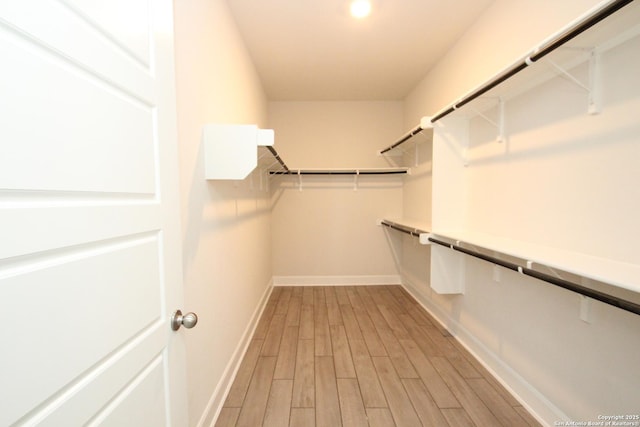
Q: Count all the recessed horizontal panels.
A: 4